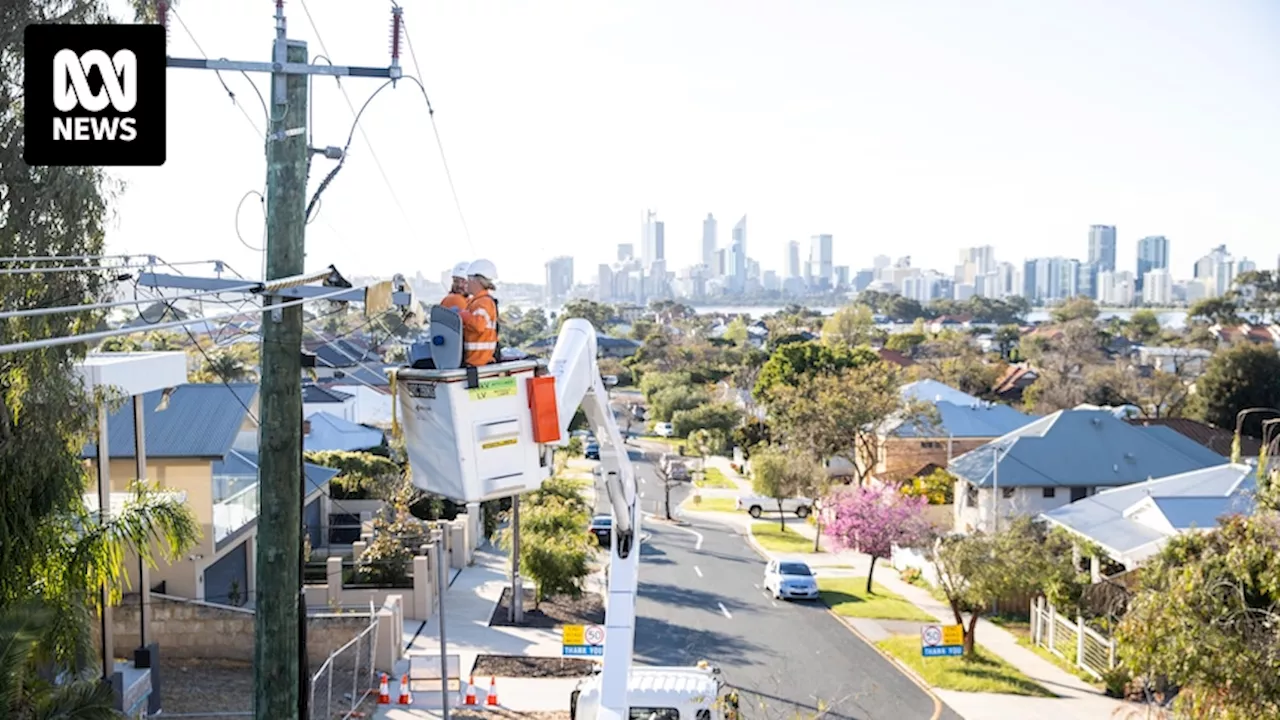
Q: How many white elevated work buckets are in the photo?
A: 1